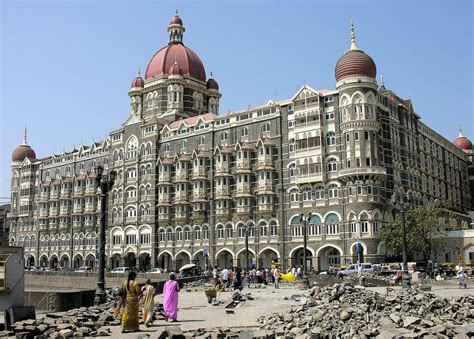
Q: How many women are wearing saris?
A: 3